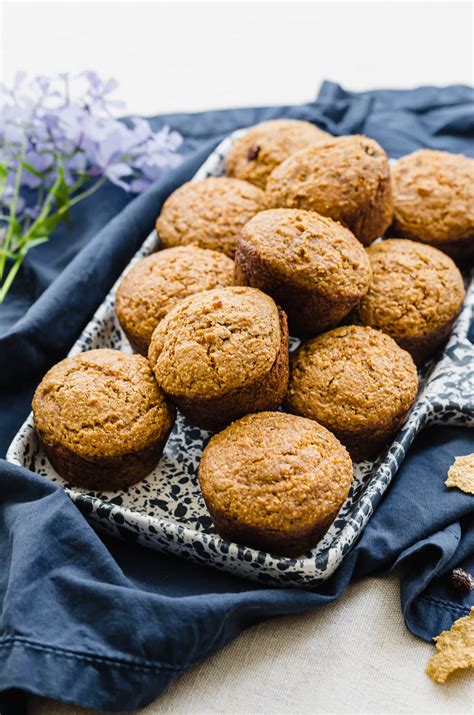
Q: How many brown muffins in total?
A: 11